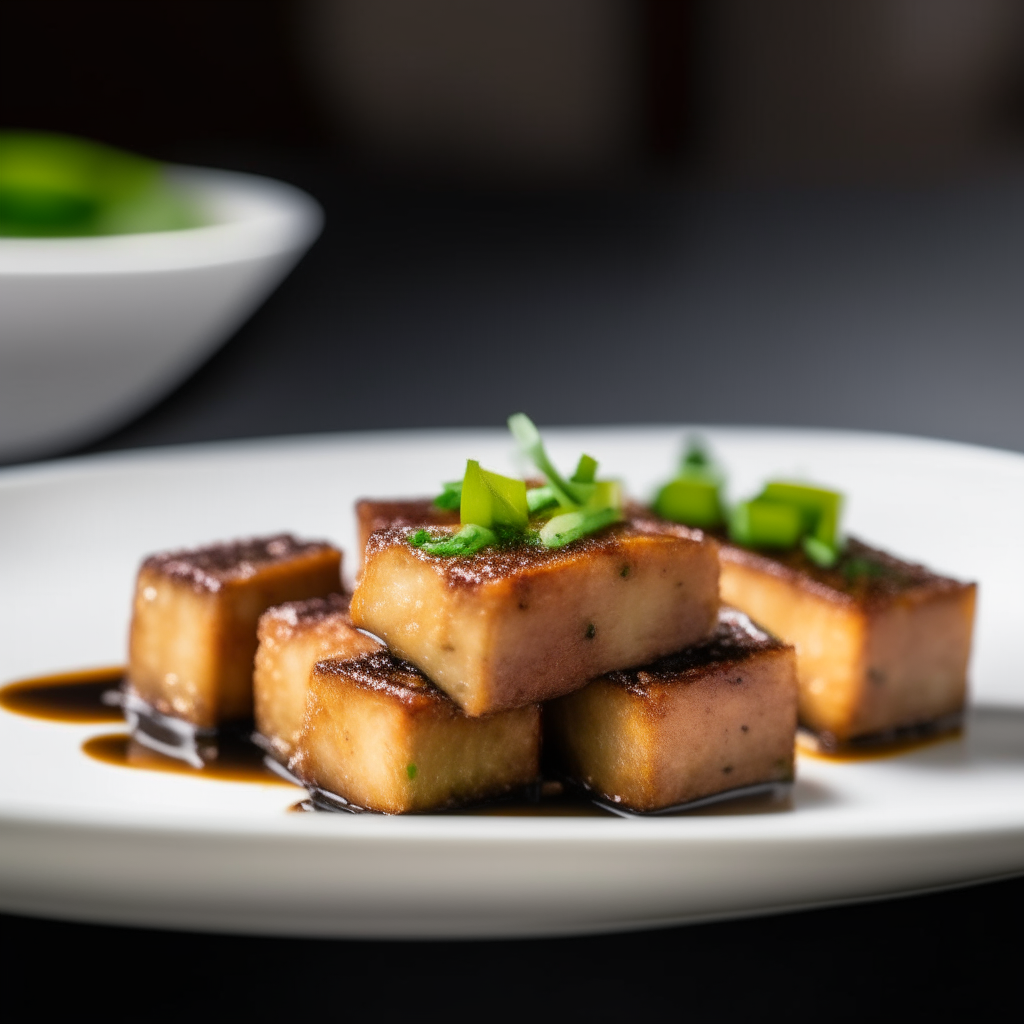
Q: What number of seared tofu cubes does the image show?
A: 7